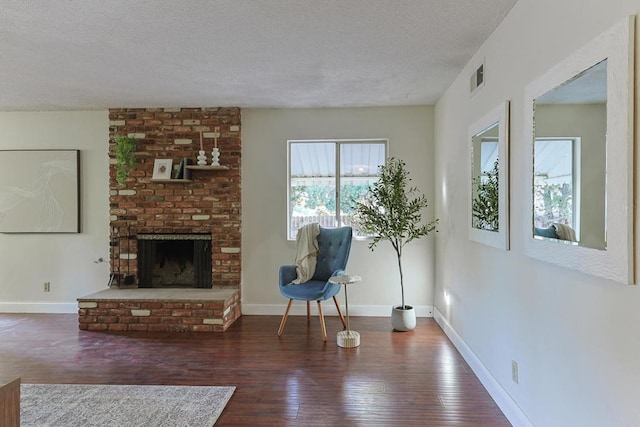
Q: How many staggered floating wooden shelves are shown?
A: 3